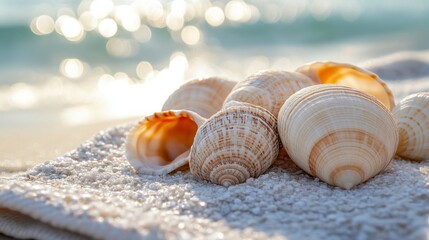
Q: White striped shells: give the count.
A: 5